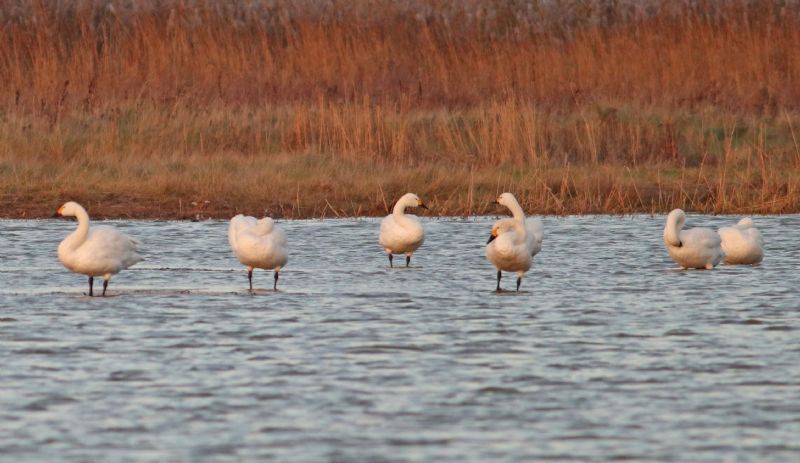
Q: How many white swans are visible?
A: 7